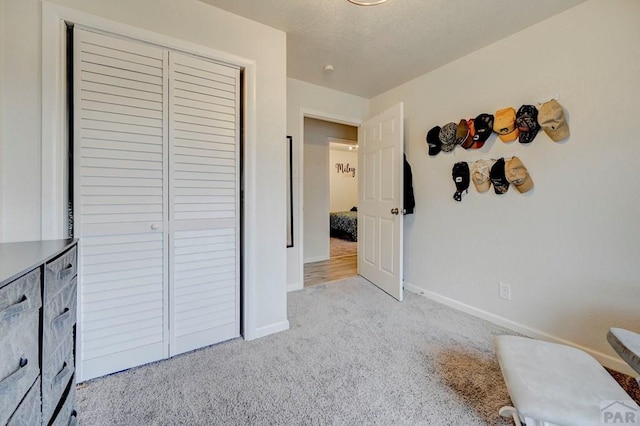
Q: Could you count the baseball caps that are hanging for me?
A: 12